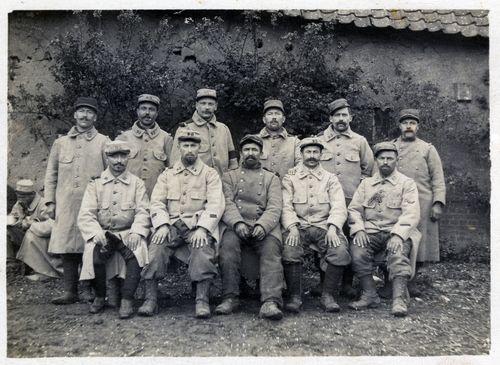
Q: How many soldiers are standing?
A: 6